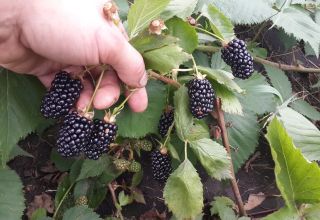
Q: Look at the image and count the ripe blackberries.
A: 7